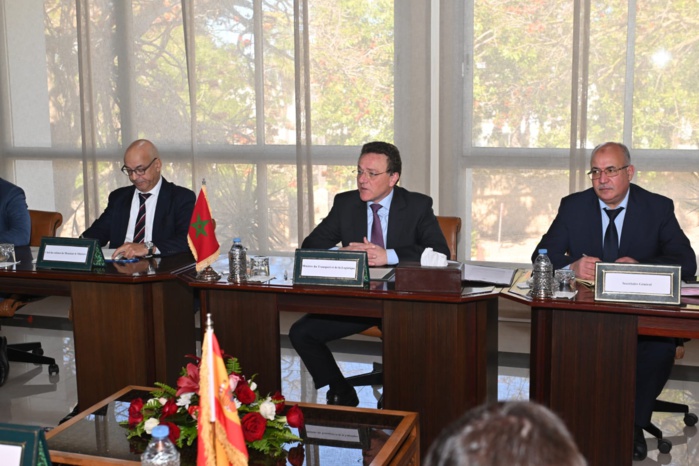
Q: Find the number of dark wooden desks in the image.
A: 3